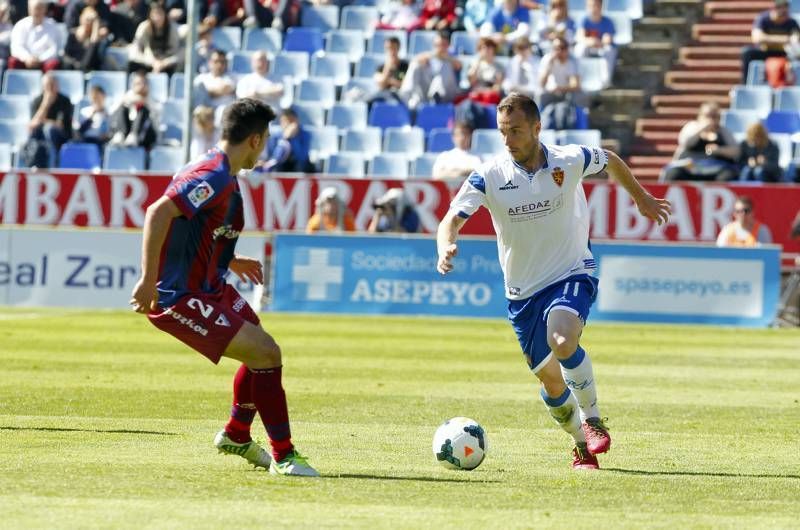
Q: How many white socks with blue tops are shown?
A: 2